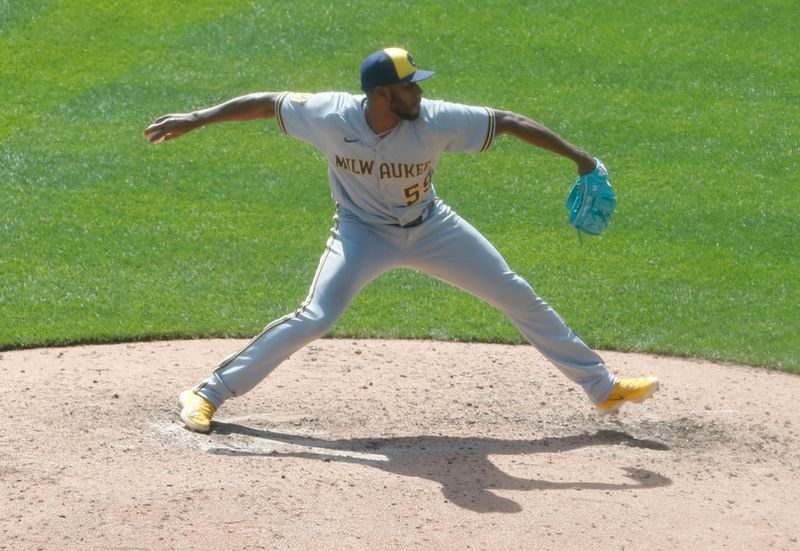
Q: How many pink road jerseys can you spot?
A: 0